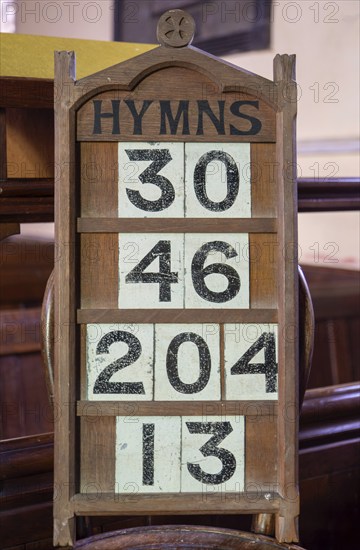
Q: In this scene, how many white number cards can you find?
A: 9